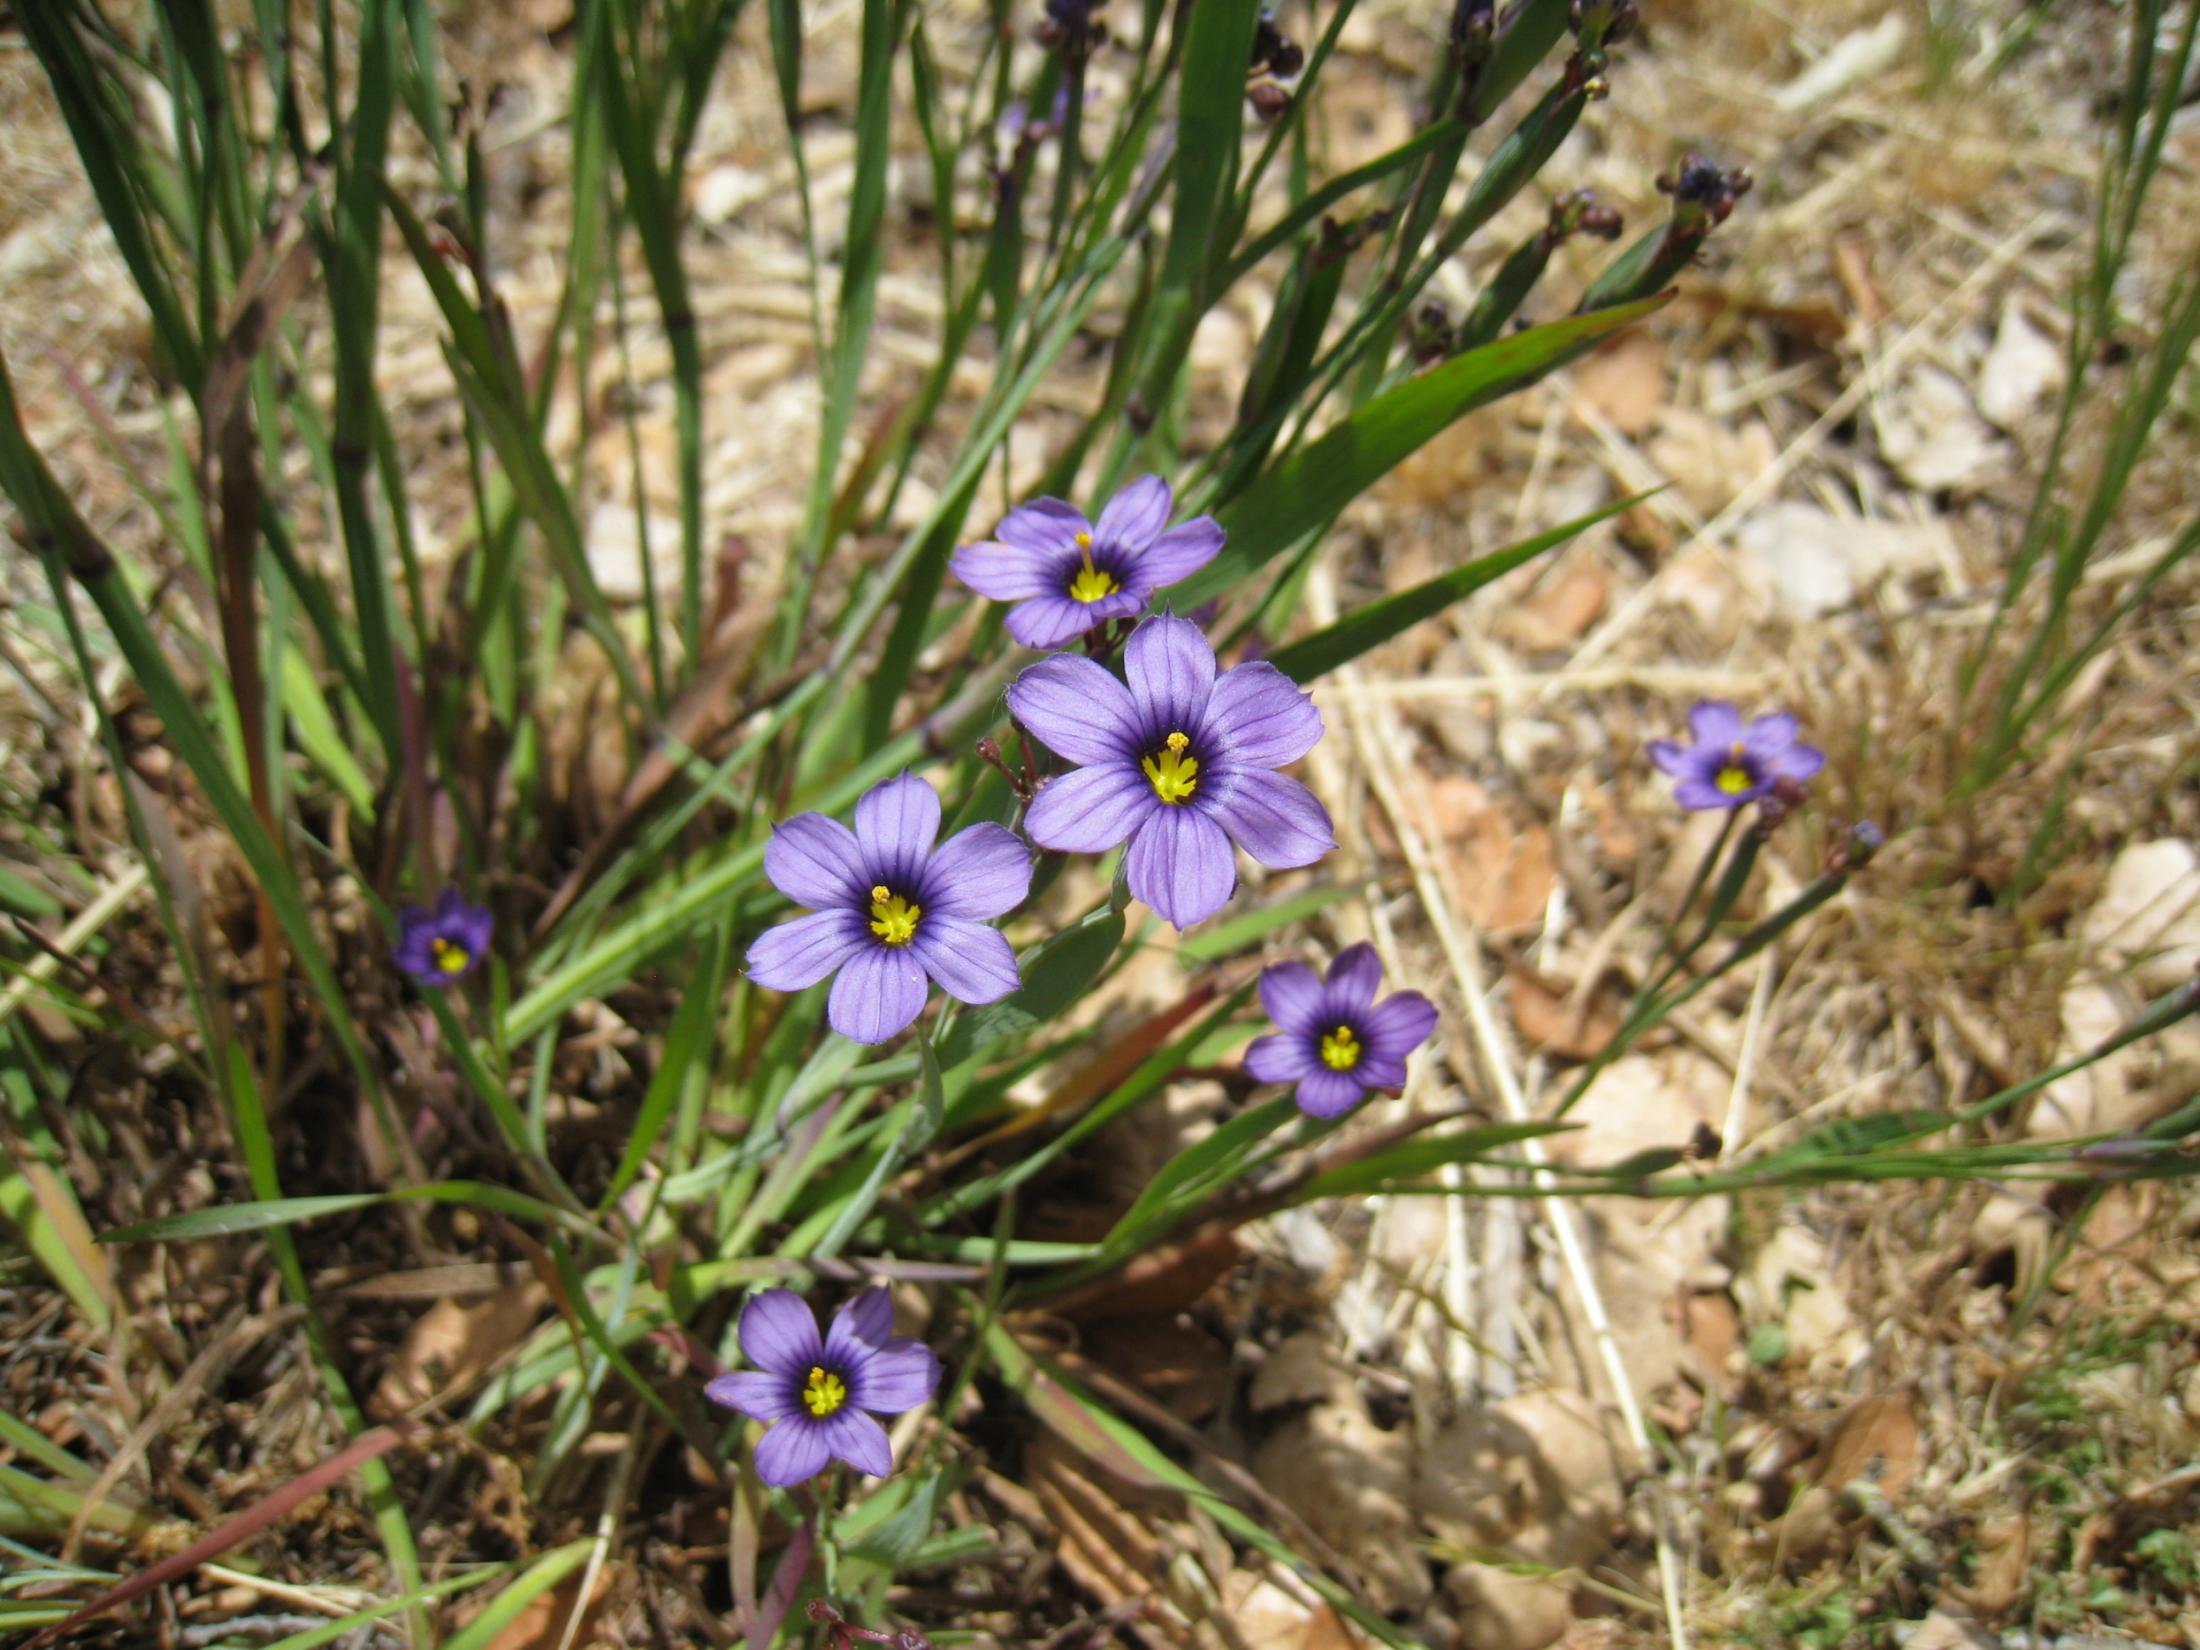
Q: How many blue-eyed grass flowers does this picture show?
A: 7